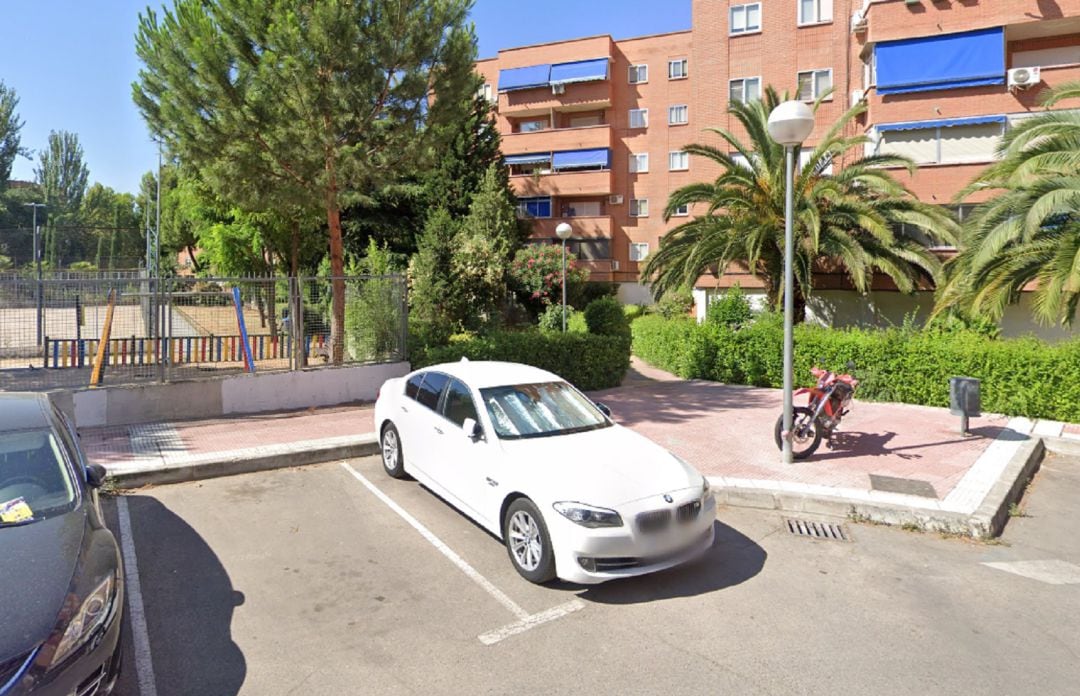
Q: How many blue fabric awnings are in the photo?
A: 6